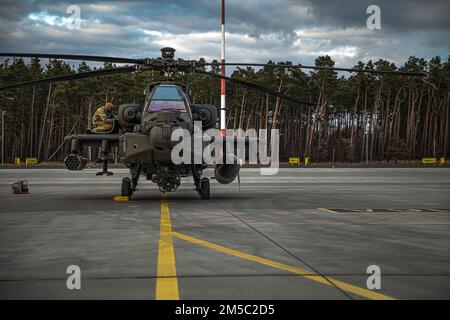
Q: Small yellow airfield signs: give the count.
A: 6